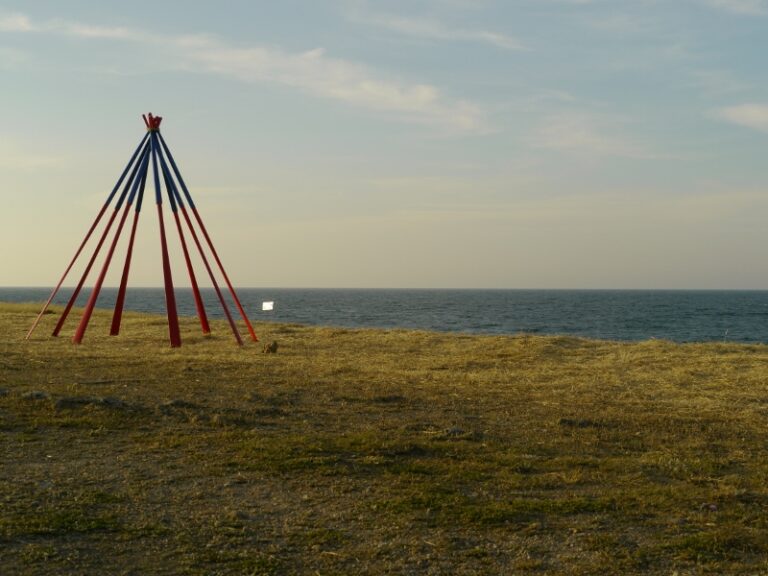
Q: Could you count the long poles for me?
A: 8